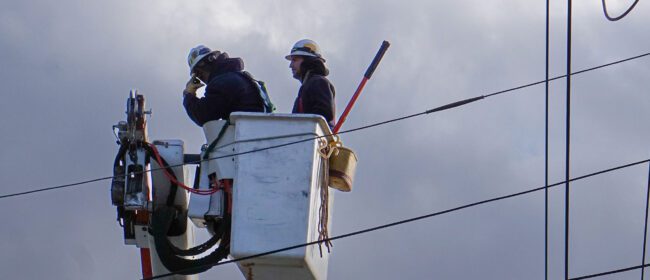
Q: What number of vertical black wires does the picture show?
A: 3